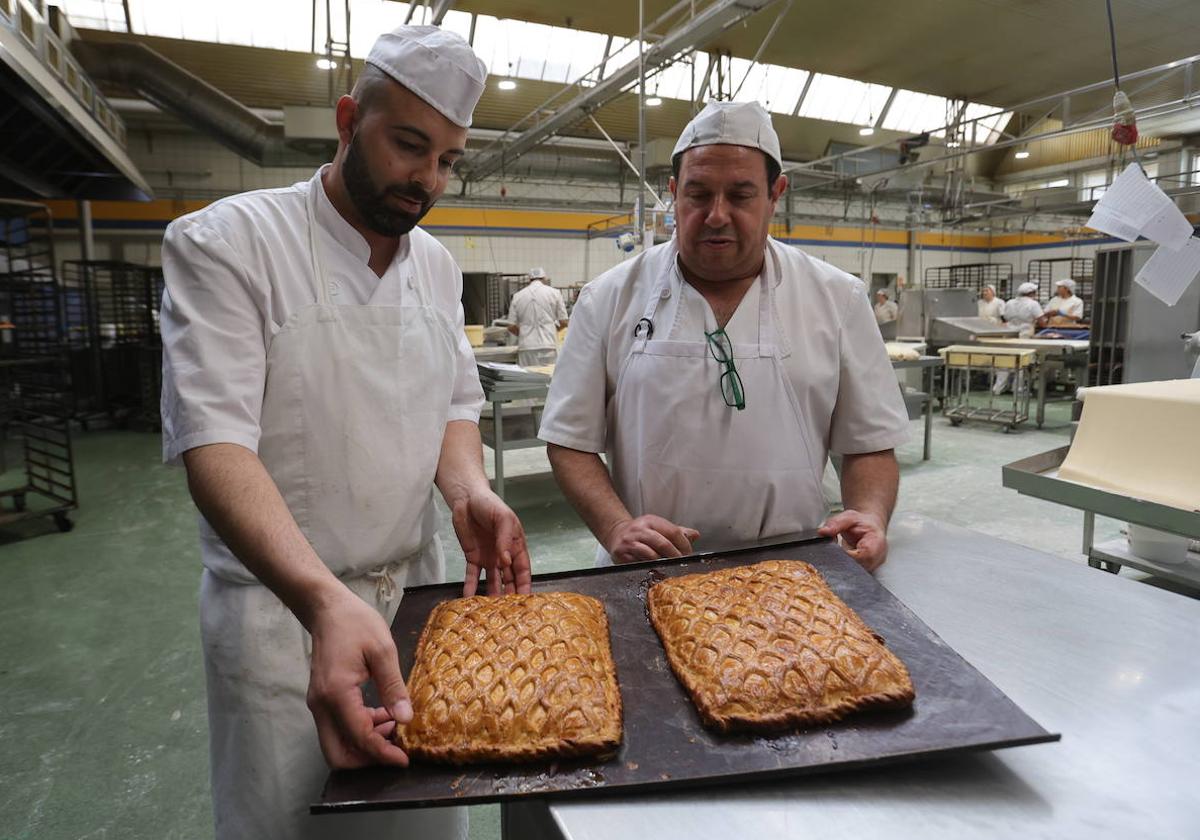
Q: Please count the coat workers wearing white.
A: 7